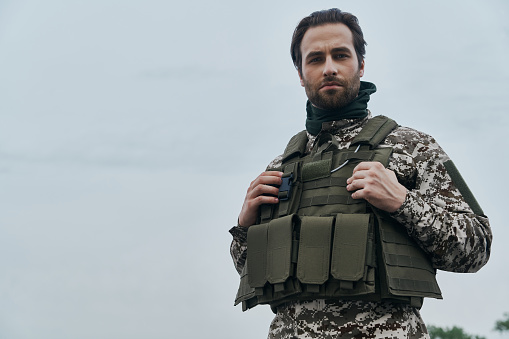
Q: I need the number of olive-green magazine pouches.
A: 4